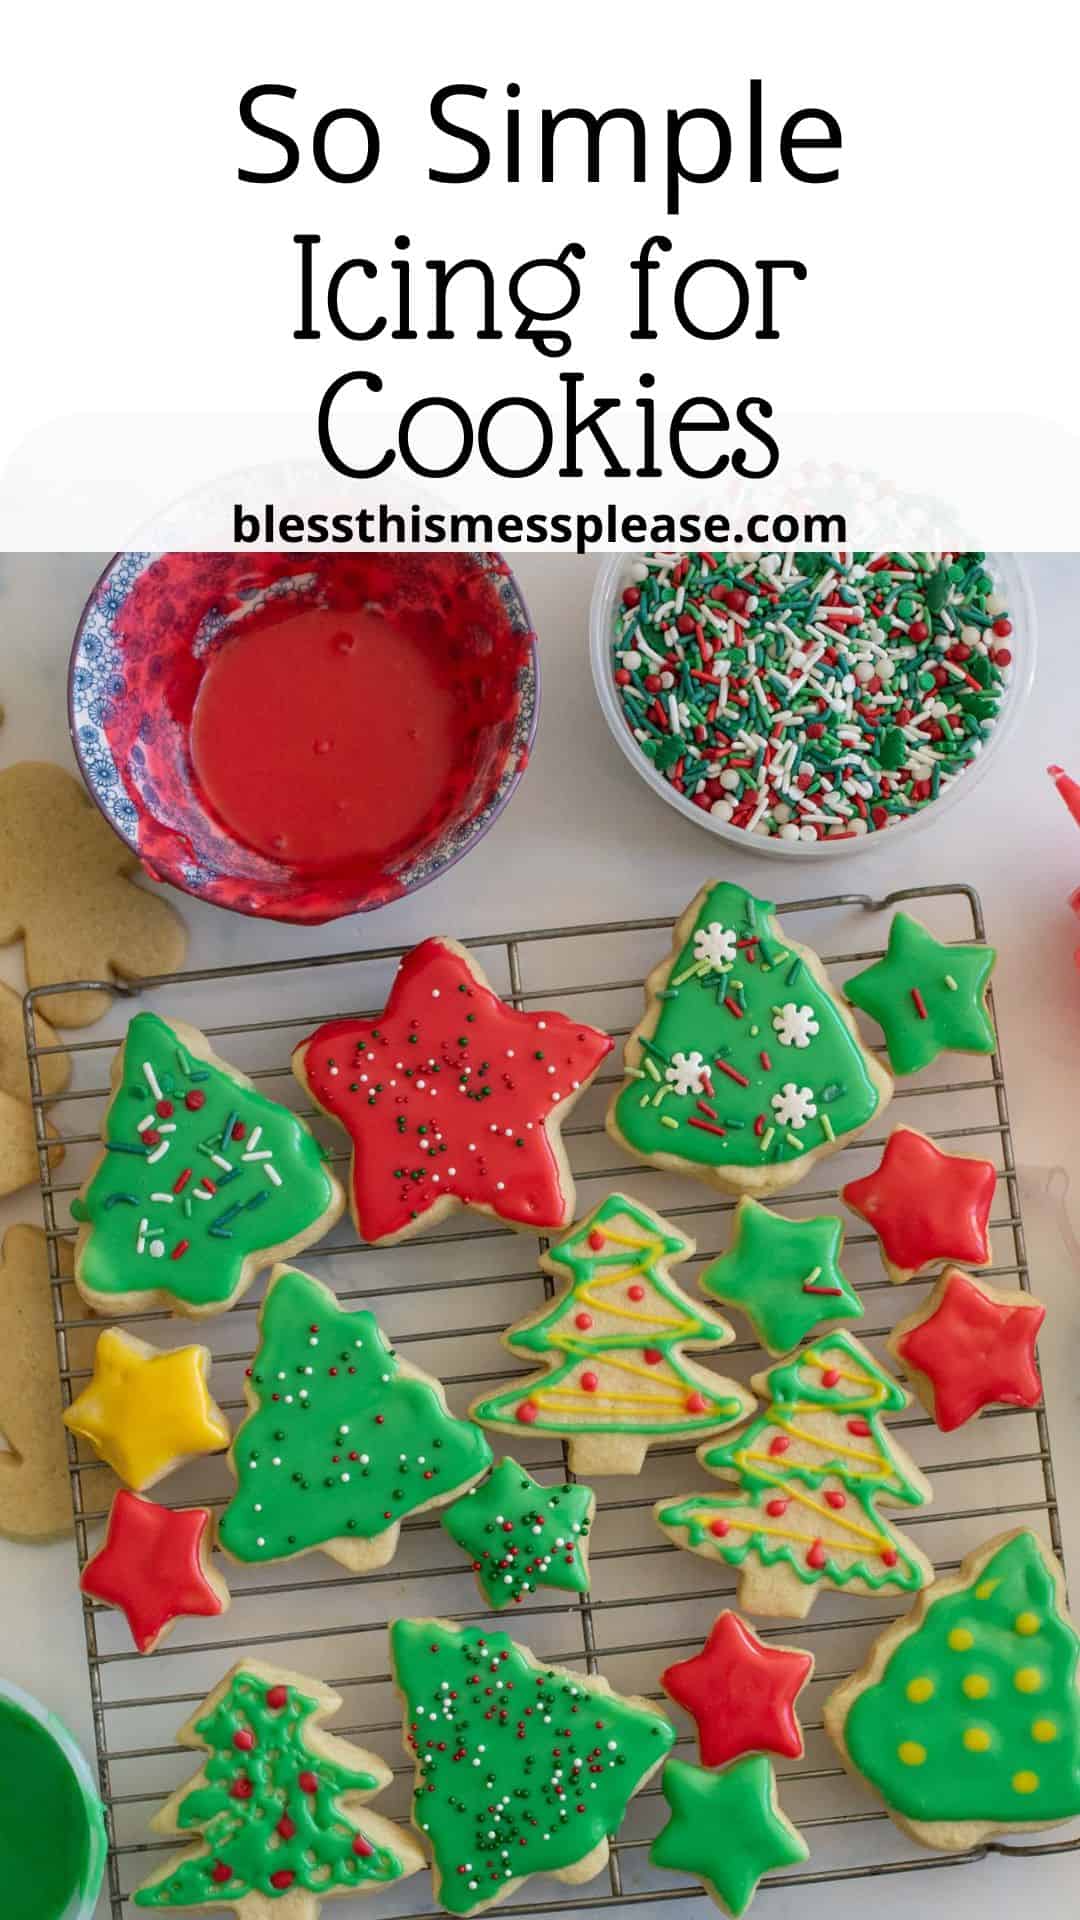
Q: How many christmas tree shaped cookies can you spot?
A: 8